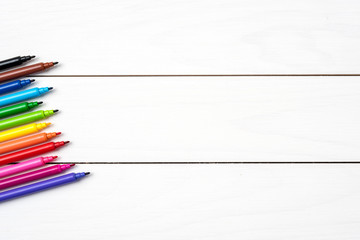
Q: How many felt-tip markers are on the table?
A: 12